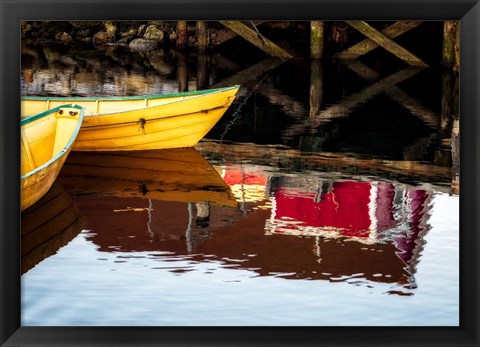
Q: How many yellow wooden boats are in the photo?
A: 2